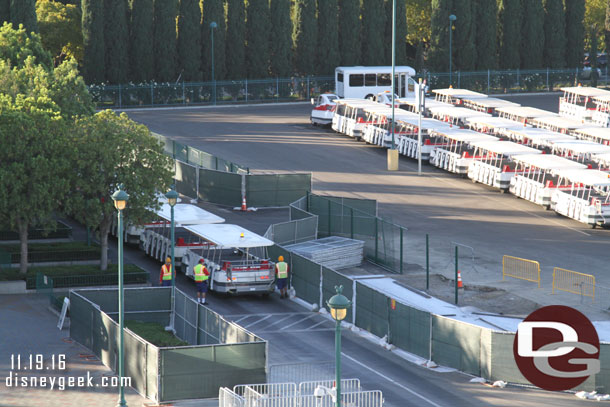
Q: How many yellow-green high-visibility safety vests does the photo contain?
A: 3